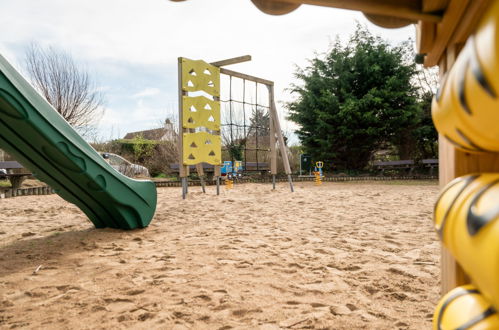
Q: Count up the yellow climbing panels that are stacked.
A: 3